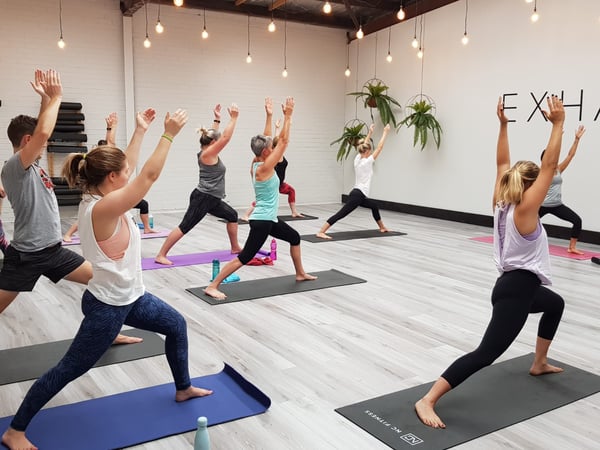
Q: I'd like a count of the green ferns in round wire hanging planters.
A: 3